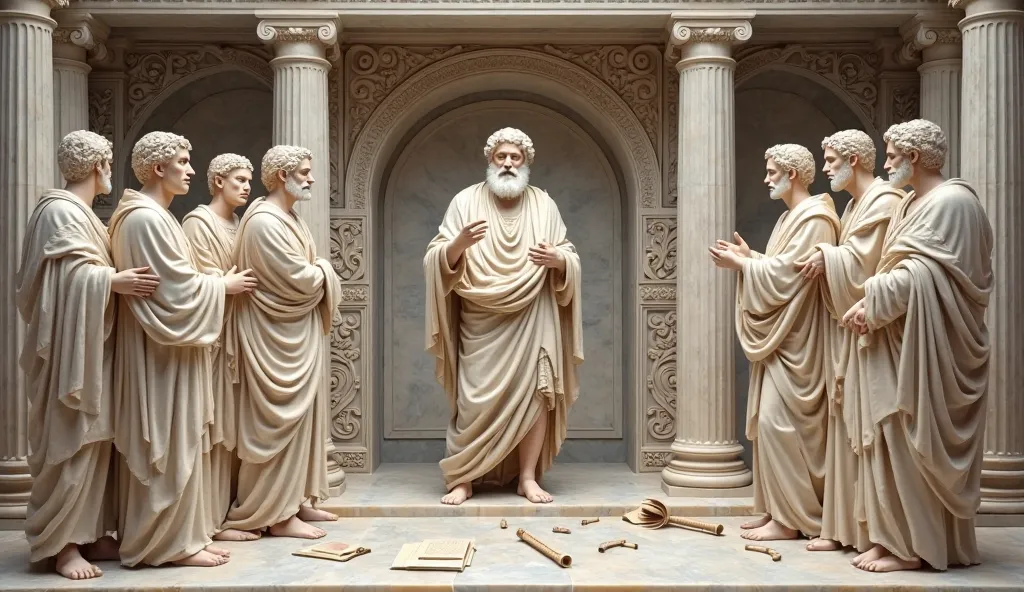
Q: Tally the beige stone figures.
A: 8